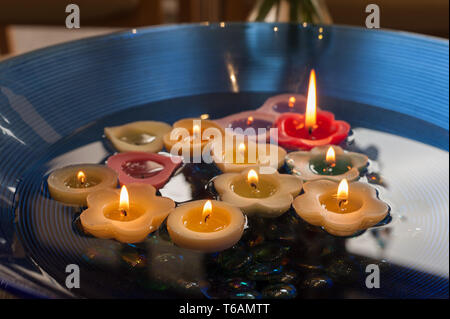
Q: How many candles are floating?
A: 13